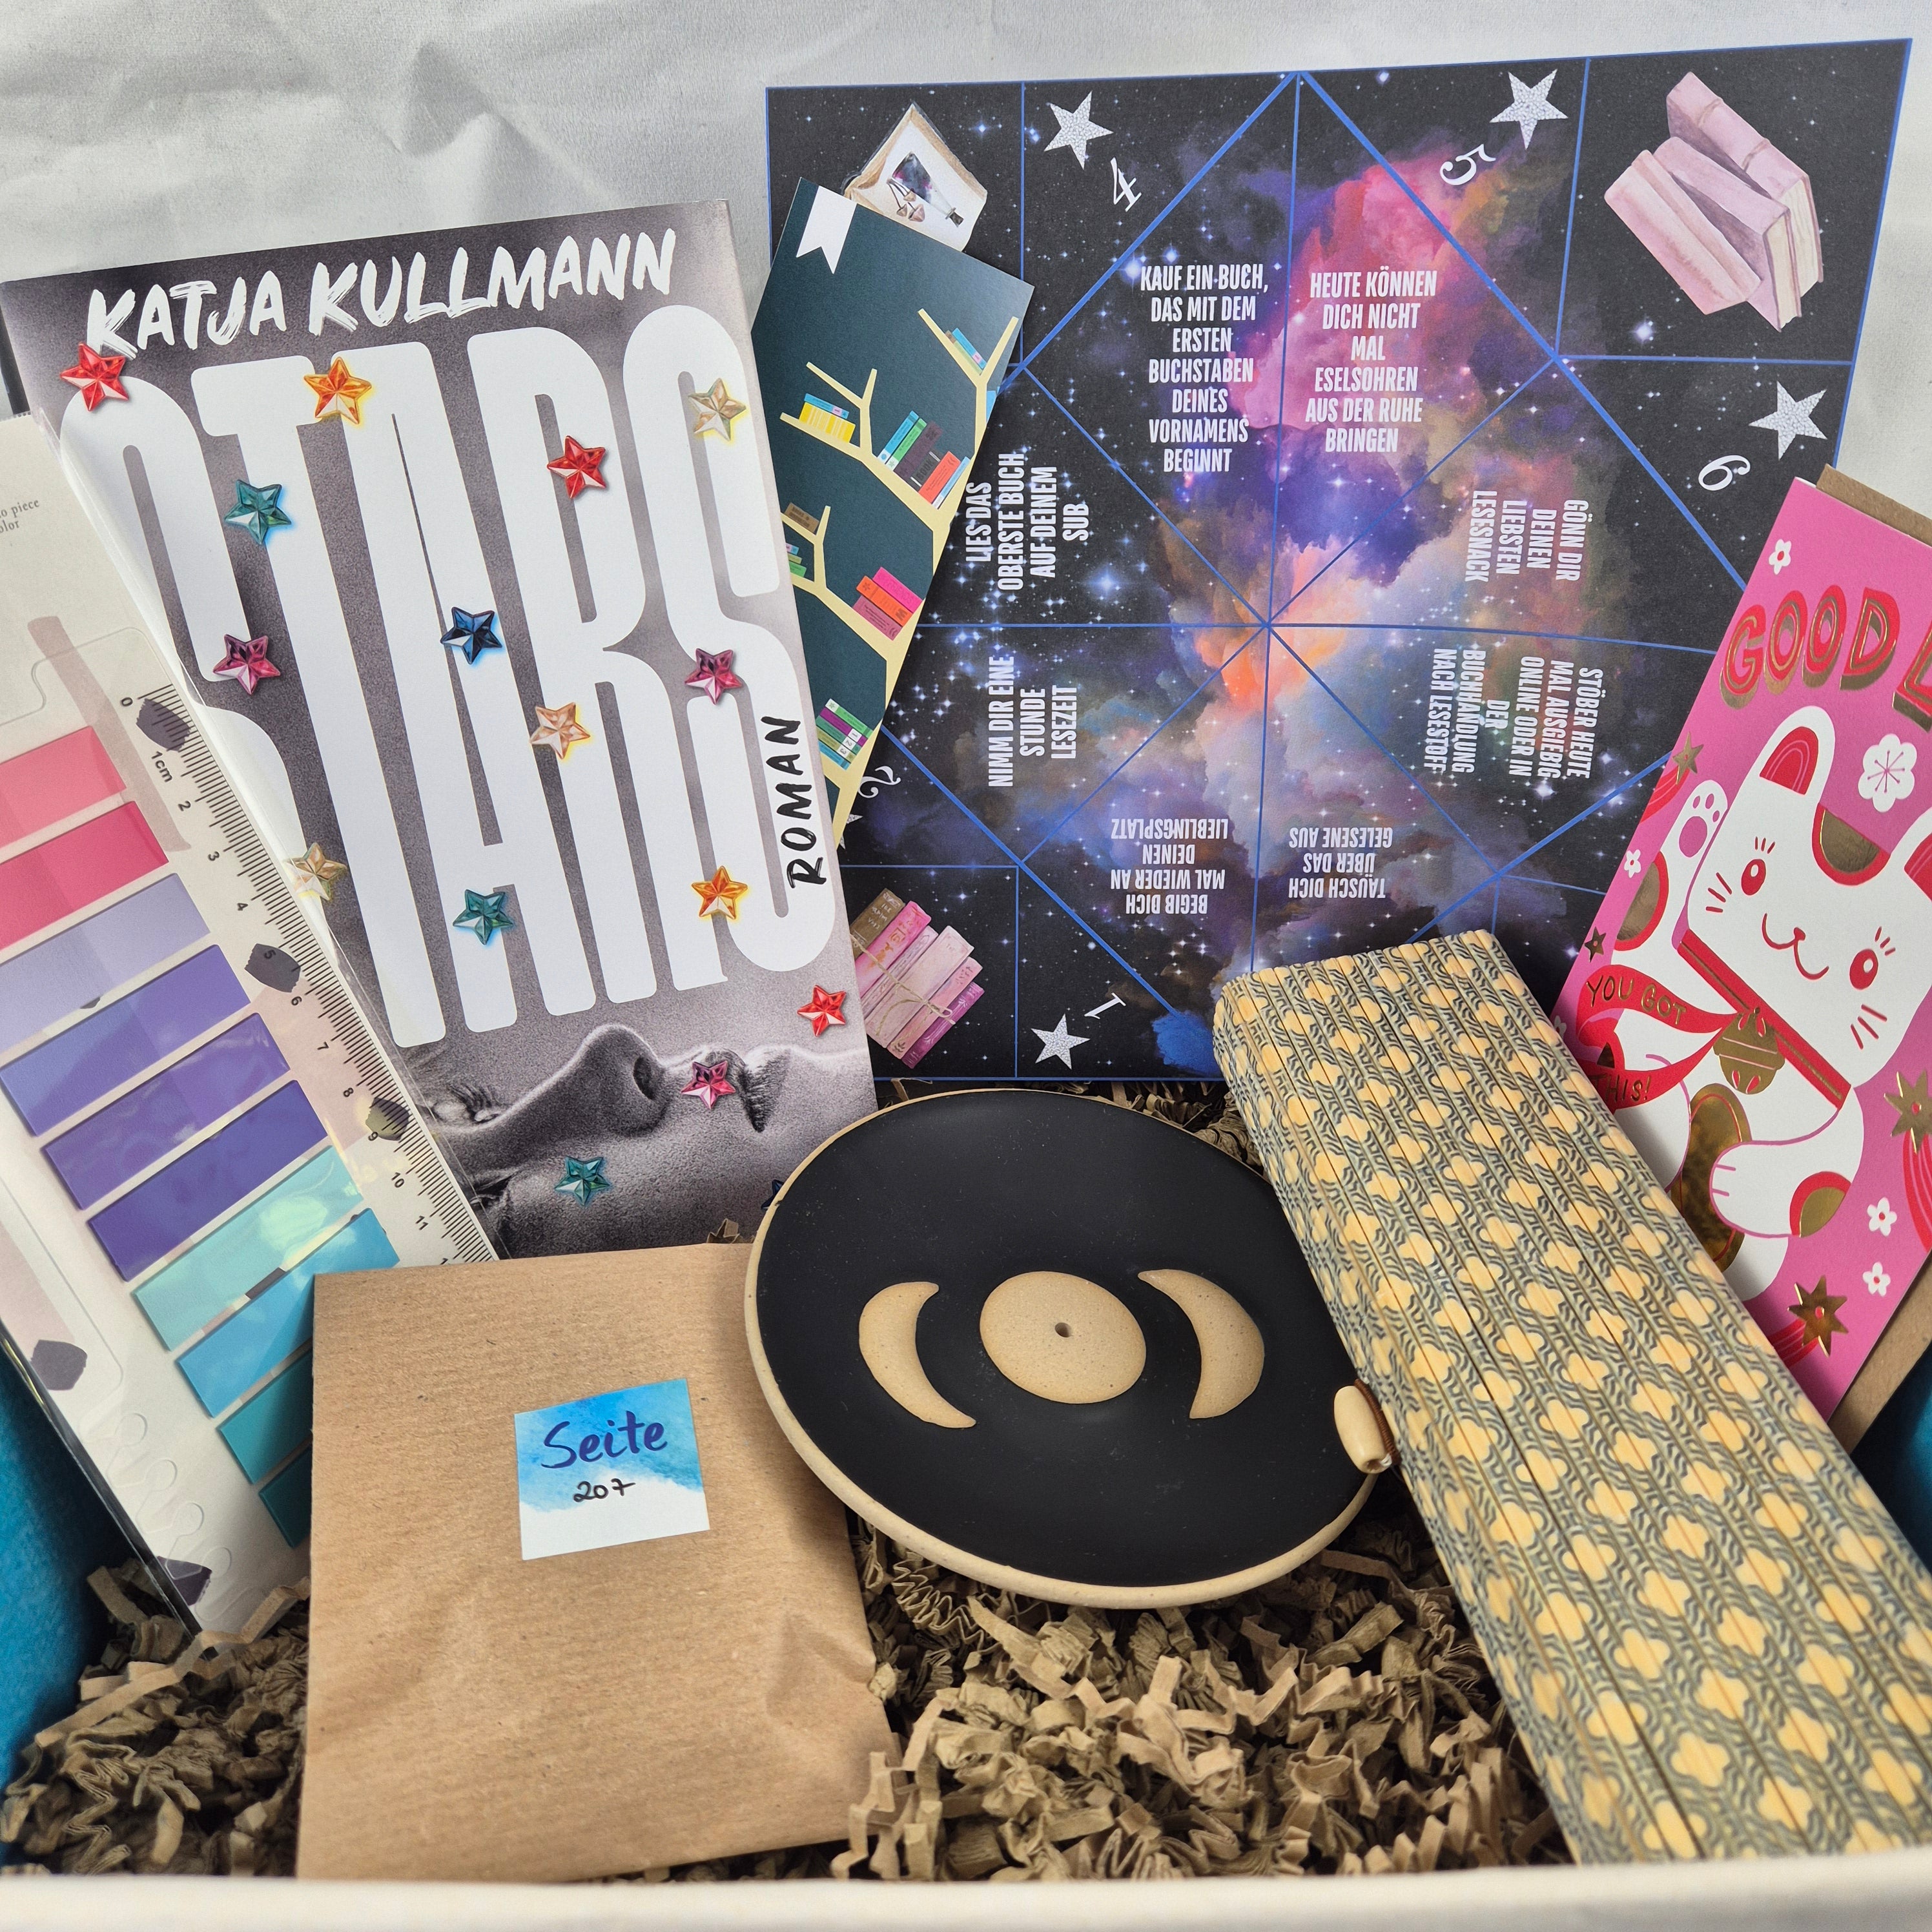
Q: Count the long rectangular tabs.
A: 10